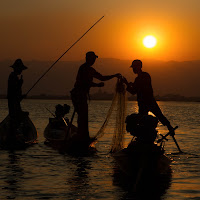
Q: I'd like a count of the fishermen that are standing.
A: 3